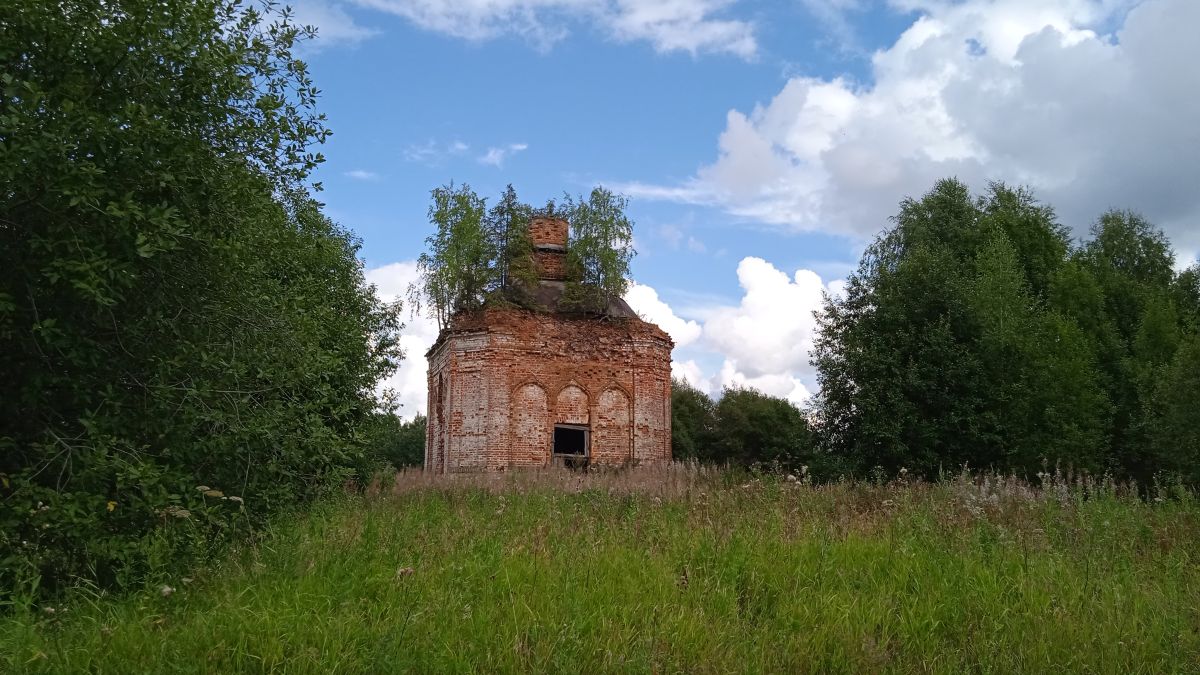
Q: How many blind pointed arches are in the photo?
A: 3